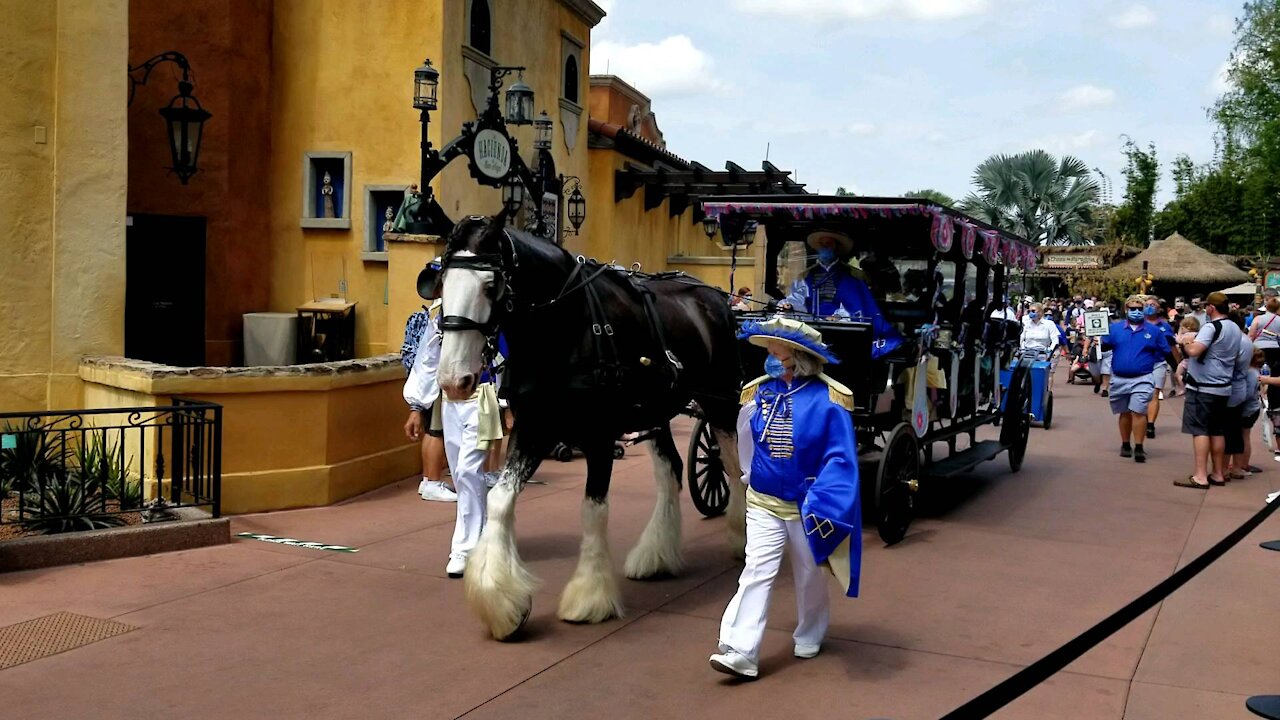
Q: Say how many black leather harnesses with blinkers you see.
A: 1